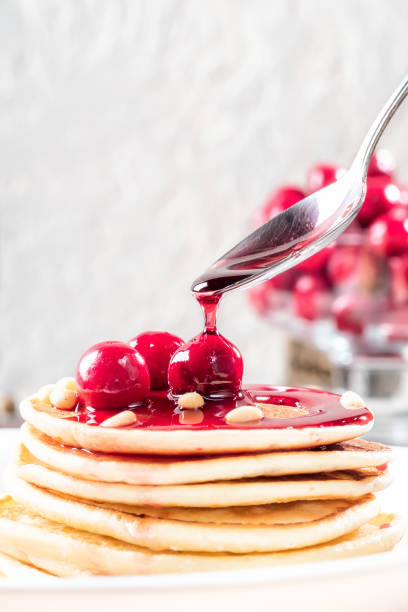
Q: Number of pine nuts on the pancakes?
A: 7